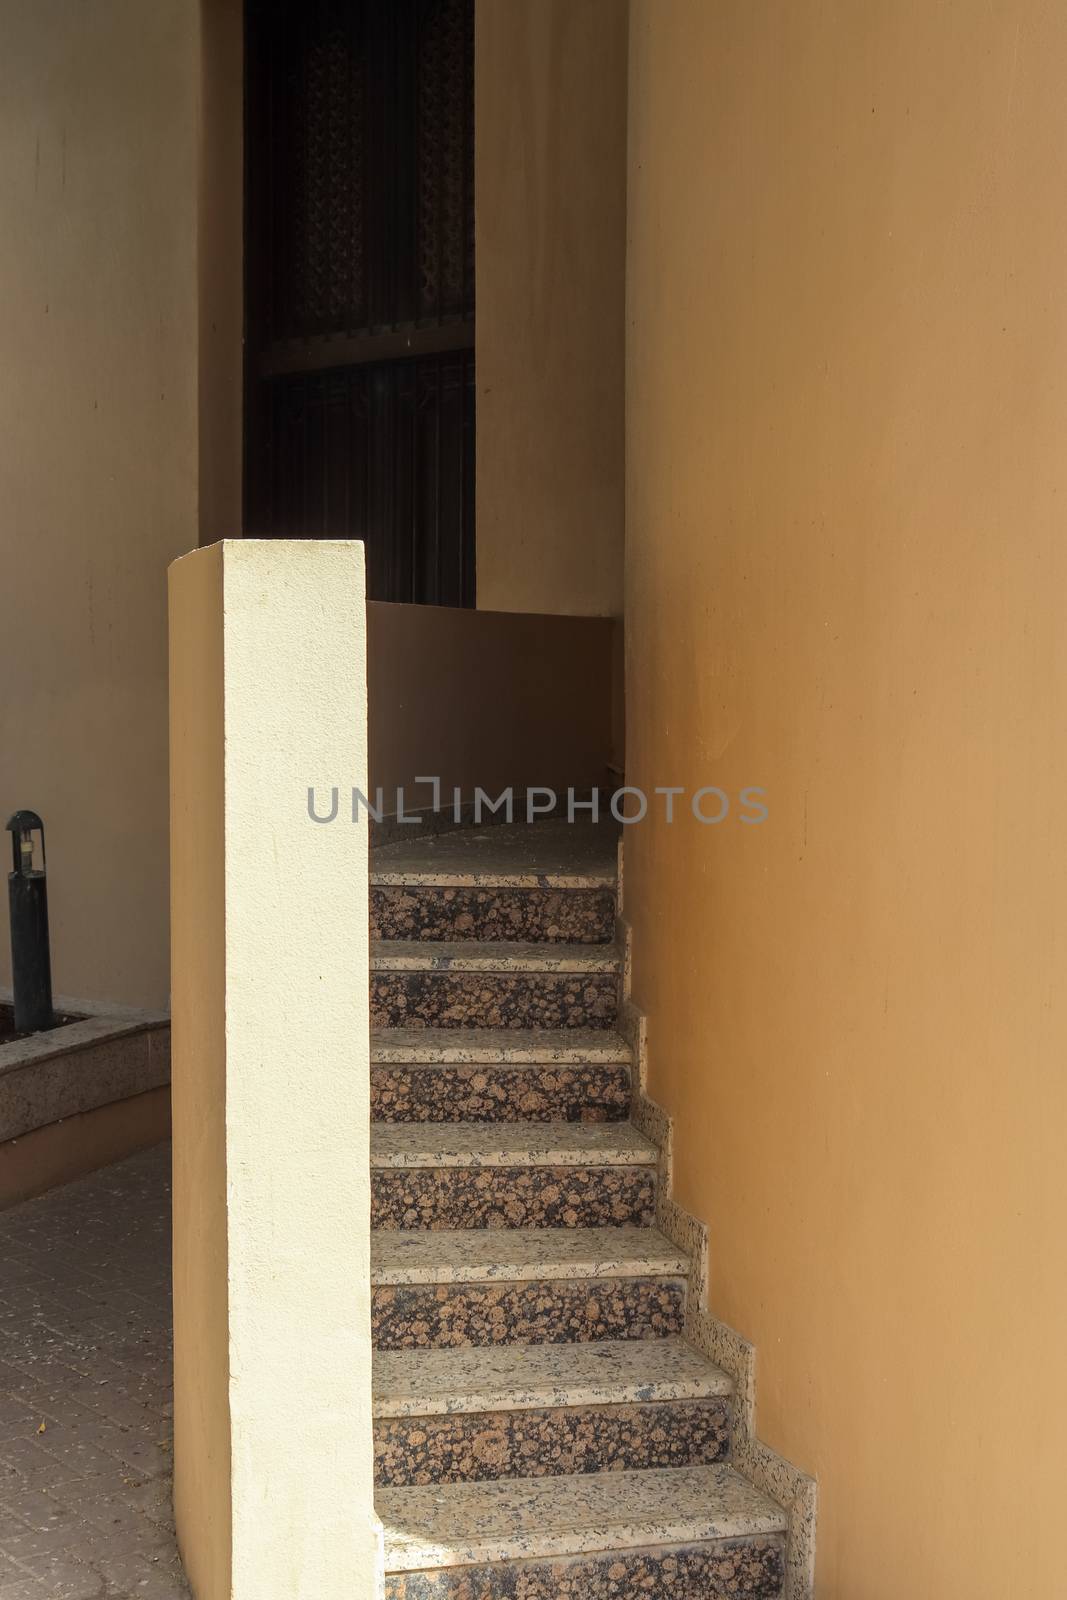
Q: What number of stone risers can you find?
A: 7